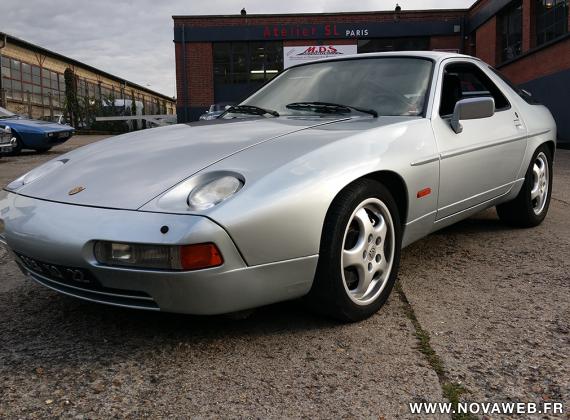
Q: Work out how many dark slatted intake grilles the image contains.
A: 1